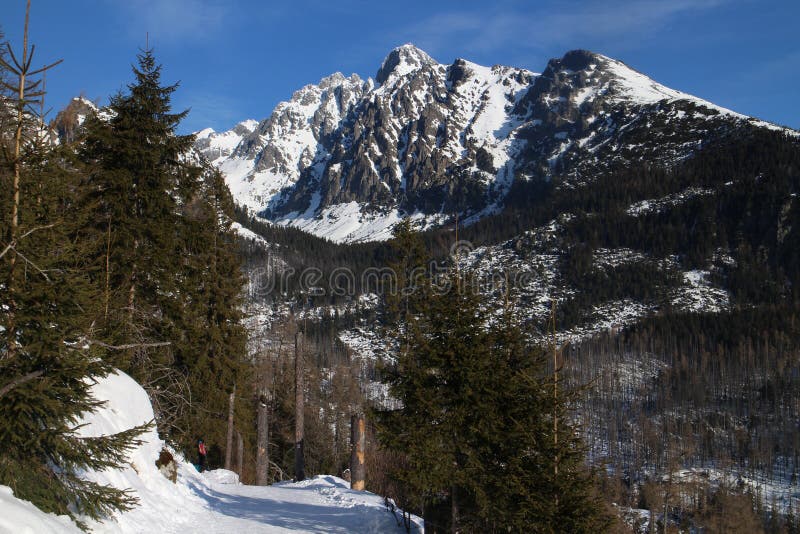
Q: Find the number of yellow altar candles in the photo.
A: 0